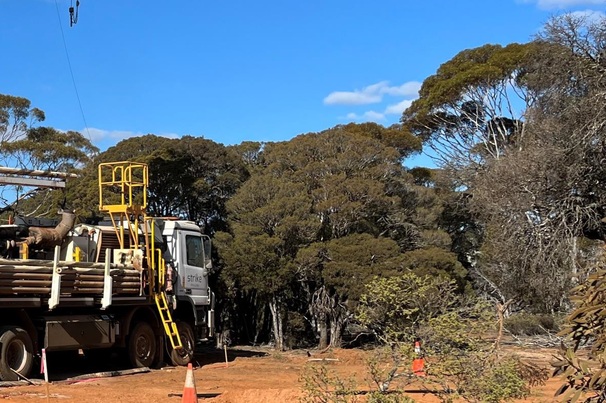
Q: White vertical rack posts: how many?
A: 2